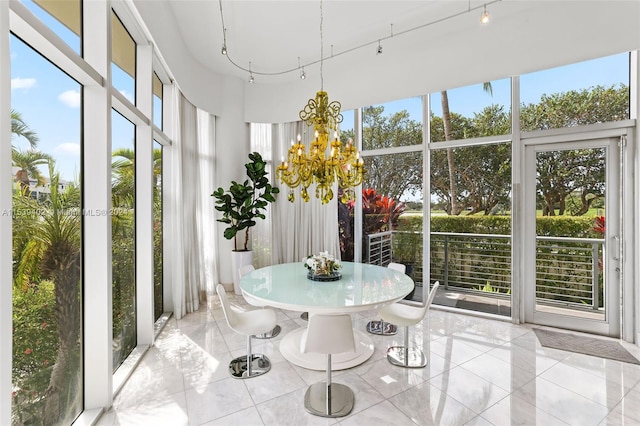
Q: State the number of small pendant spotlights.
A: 5